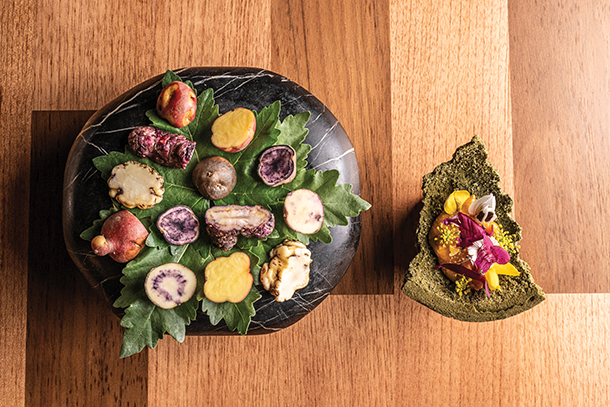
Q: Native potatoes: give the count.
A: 13